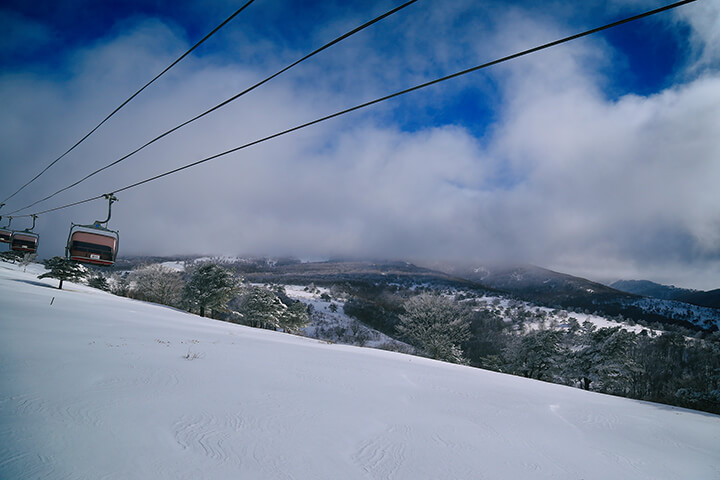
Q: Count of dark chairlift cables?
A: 3